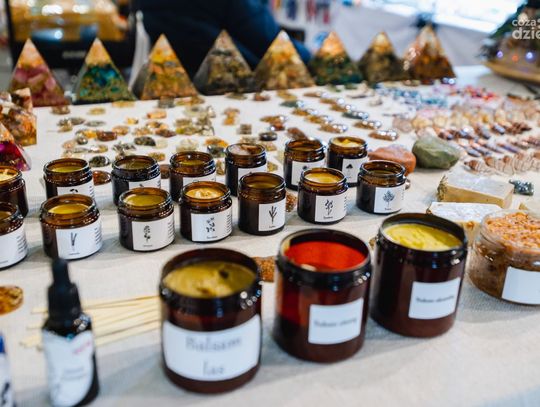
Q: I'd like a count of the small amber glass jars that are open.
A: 14